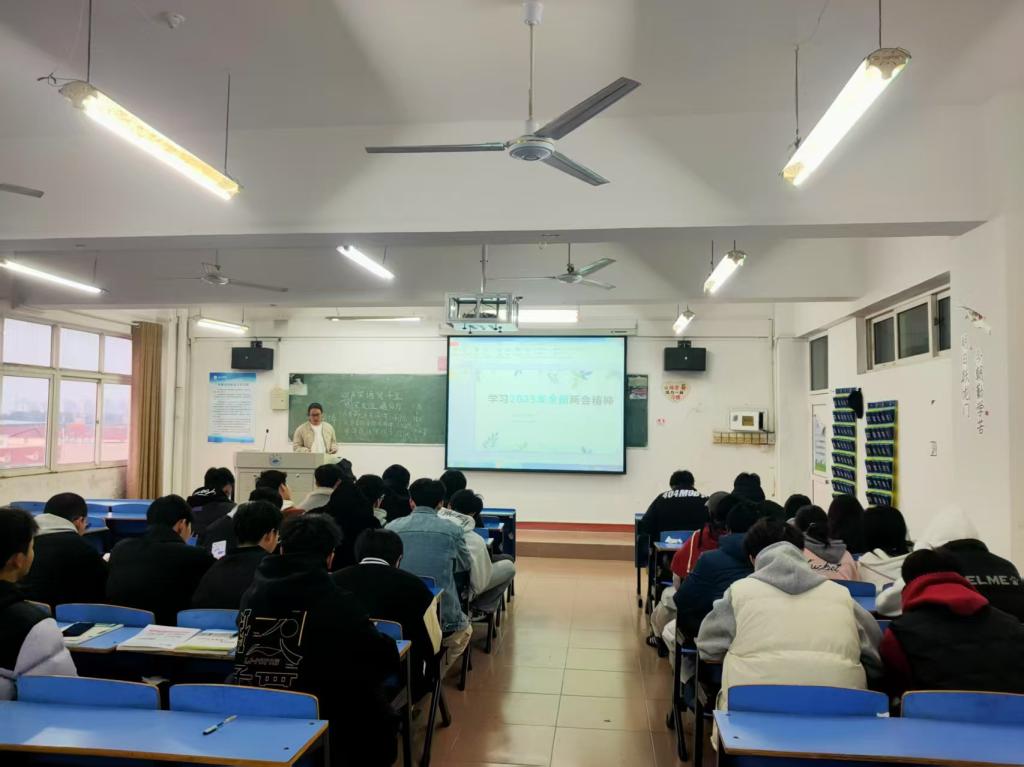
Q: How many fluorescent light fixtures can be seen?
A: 9